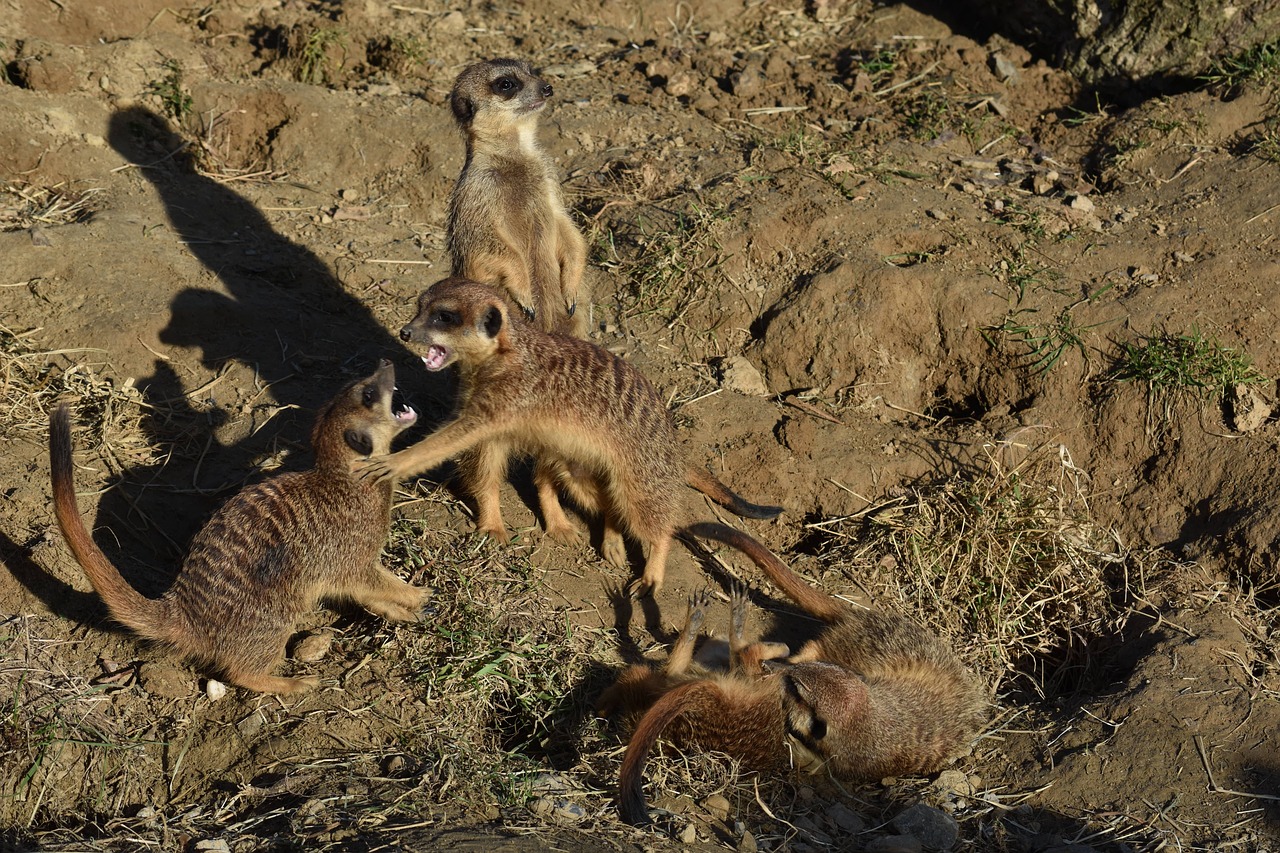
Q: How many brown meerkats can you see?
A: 5